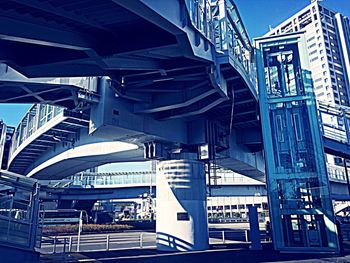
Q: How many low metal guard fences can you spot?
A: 2